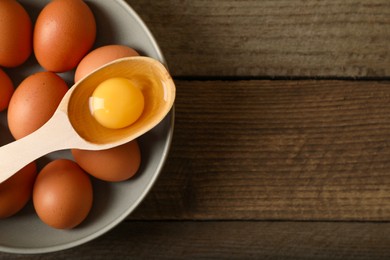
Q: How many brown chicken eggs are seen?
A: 8